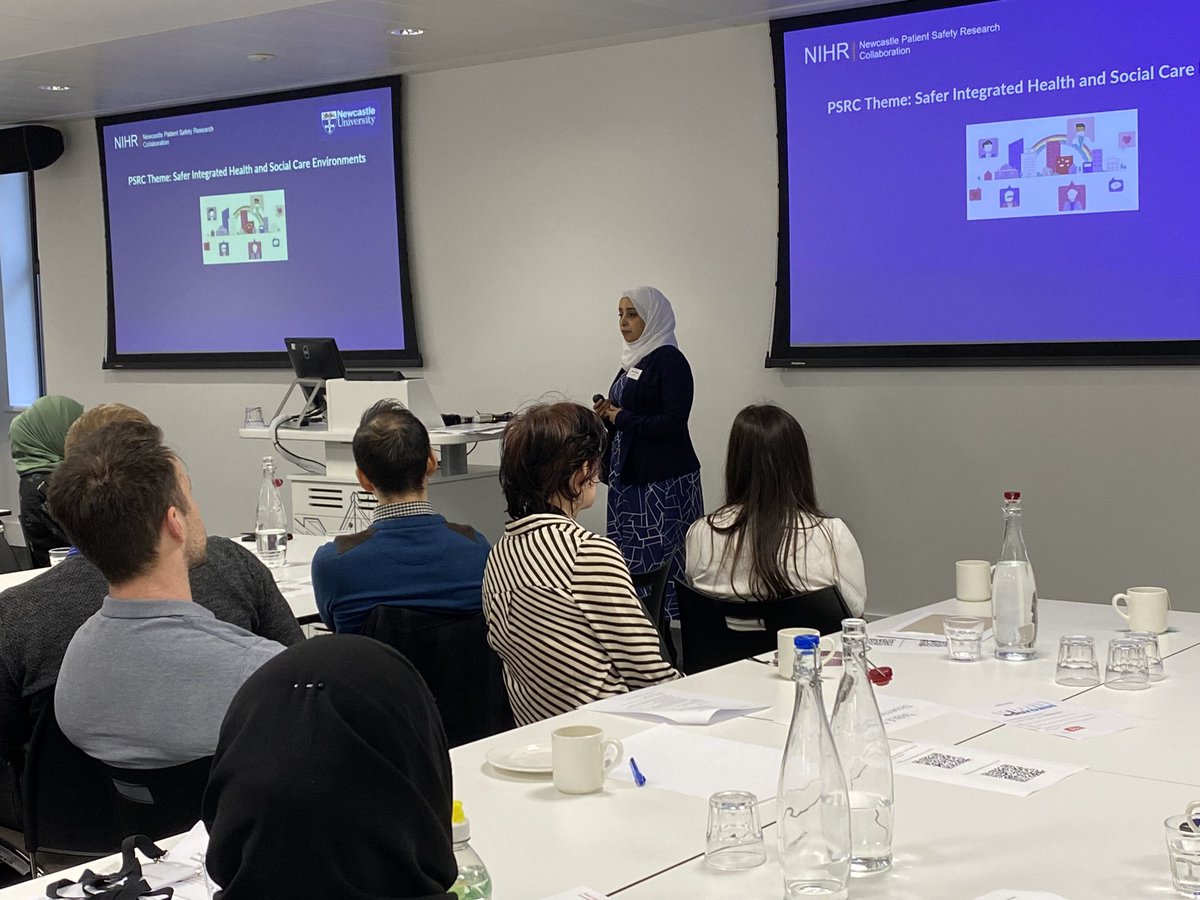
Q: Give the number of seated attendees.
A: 7